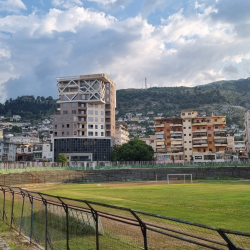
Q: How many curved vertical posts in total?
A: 9